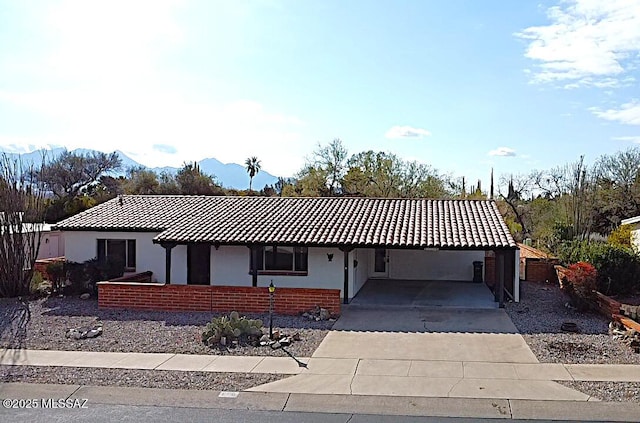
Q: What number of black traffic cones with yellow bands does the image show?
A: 0